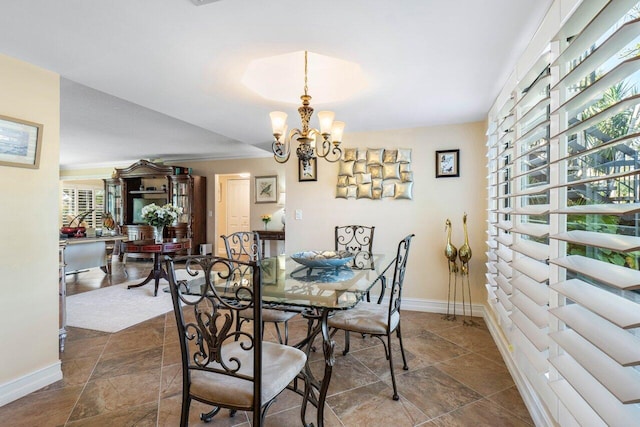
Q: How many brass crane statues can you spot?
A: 2